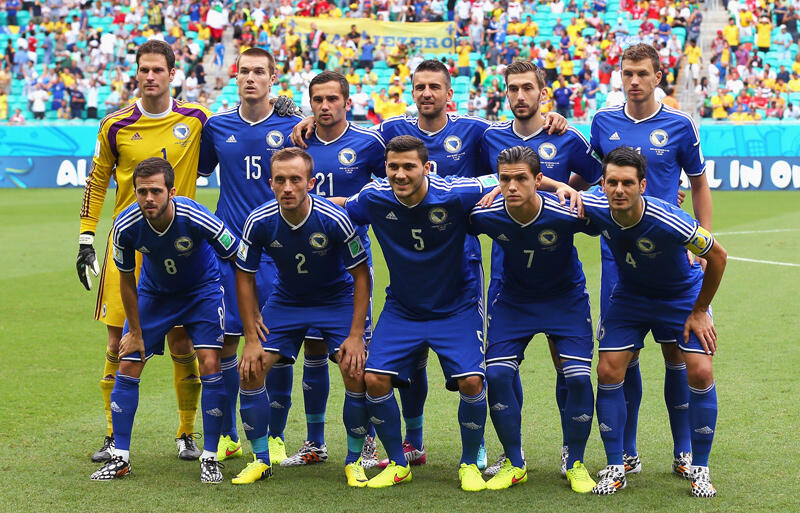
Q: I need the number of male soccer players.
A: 11